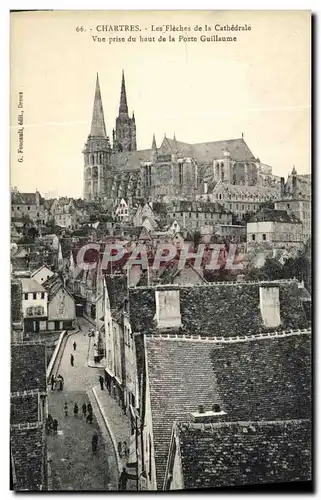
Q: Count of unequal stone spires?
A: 2